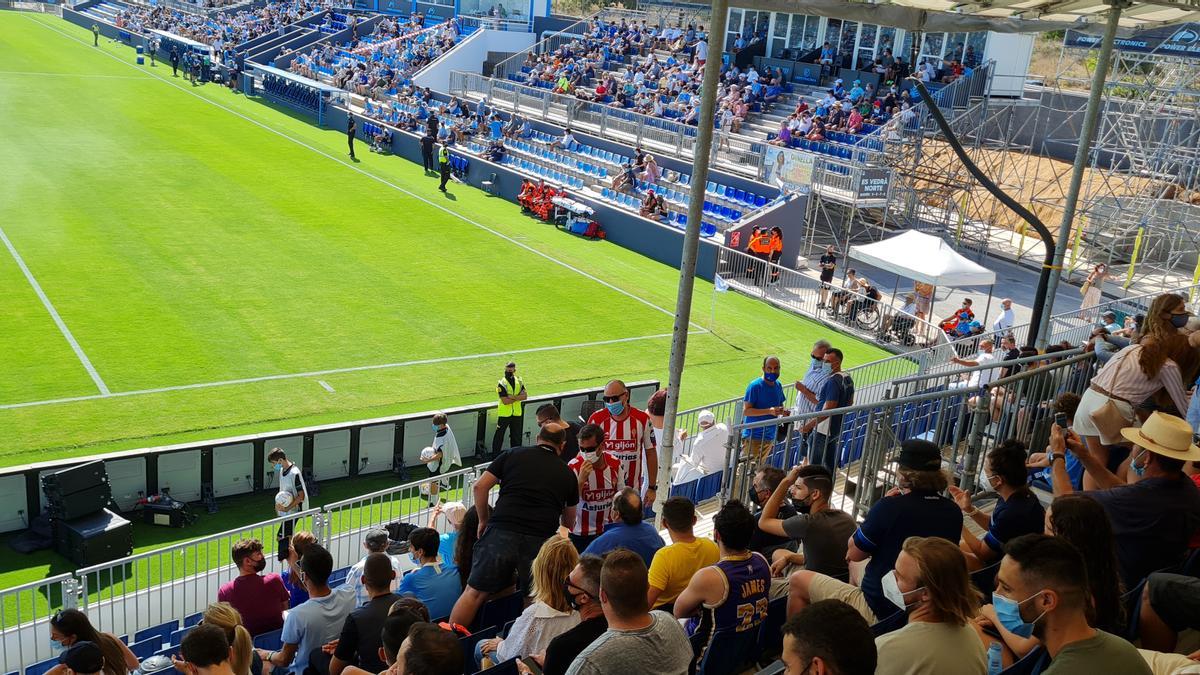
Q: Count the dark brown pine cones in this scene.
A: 0